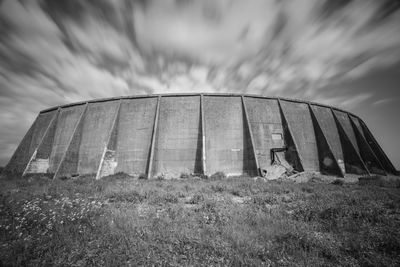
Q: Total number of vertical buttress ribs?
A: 12